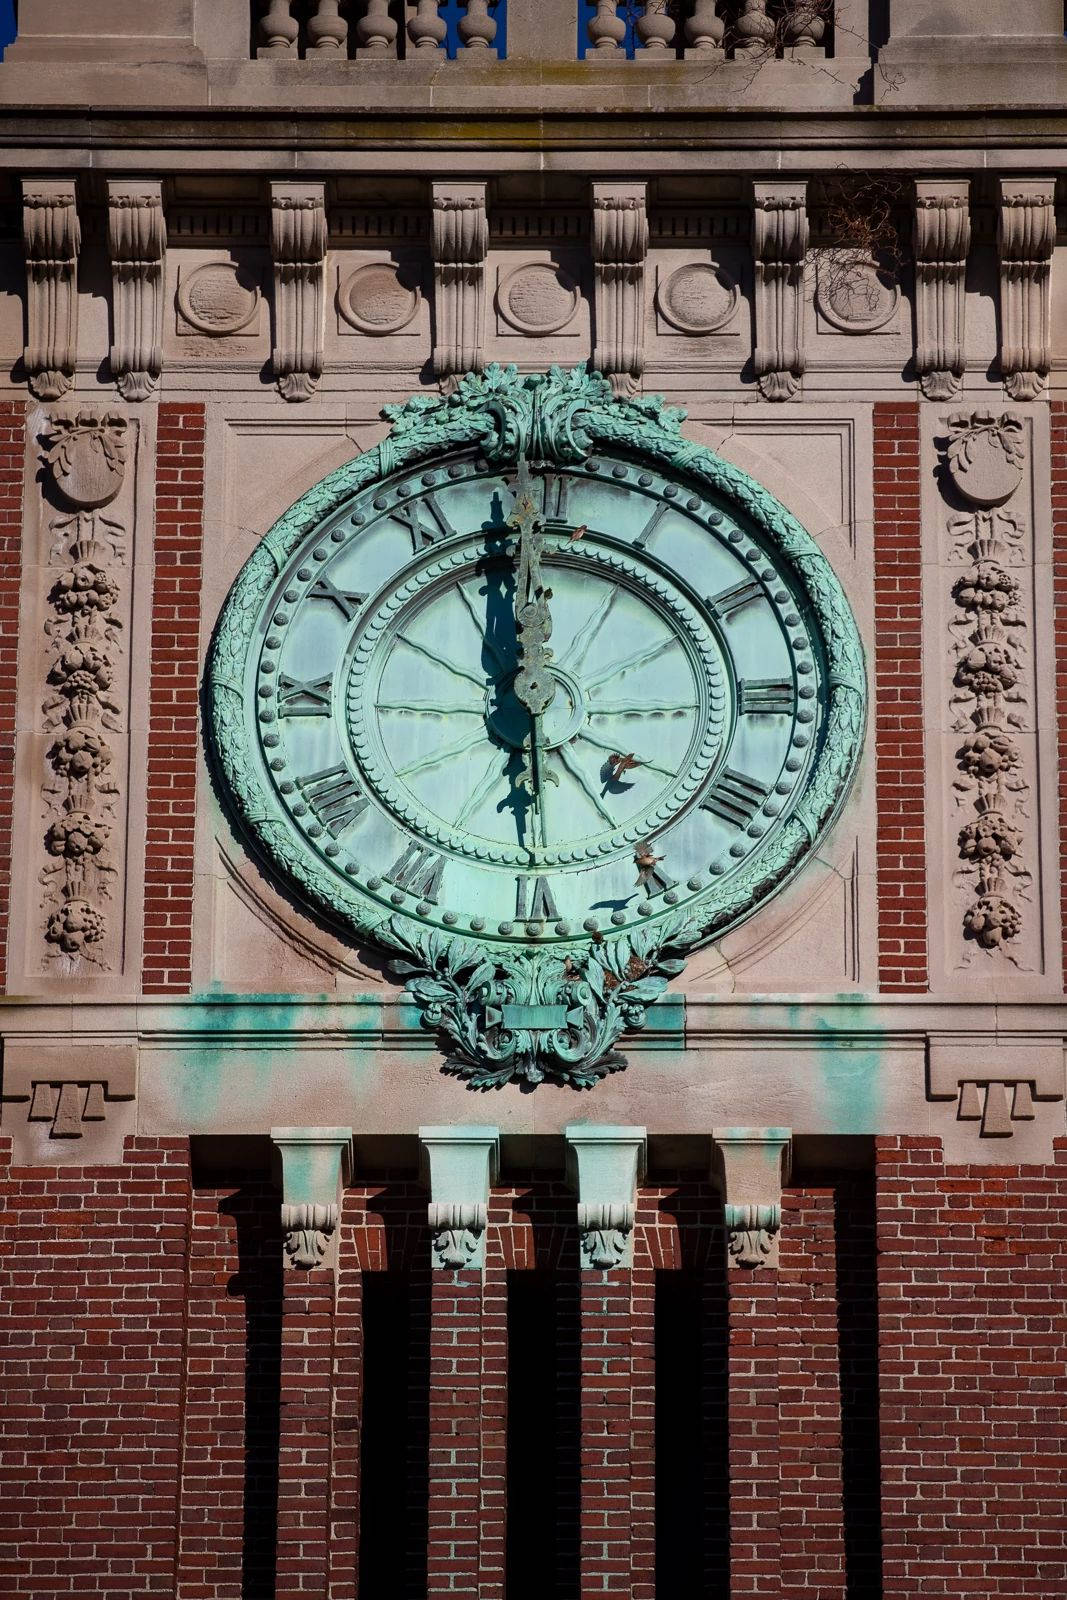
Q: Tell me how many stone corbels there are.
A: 12